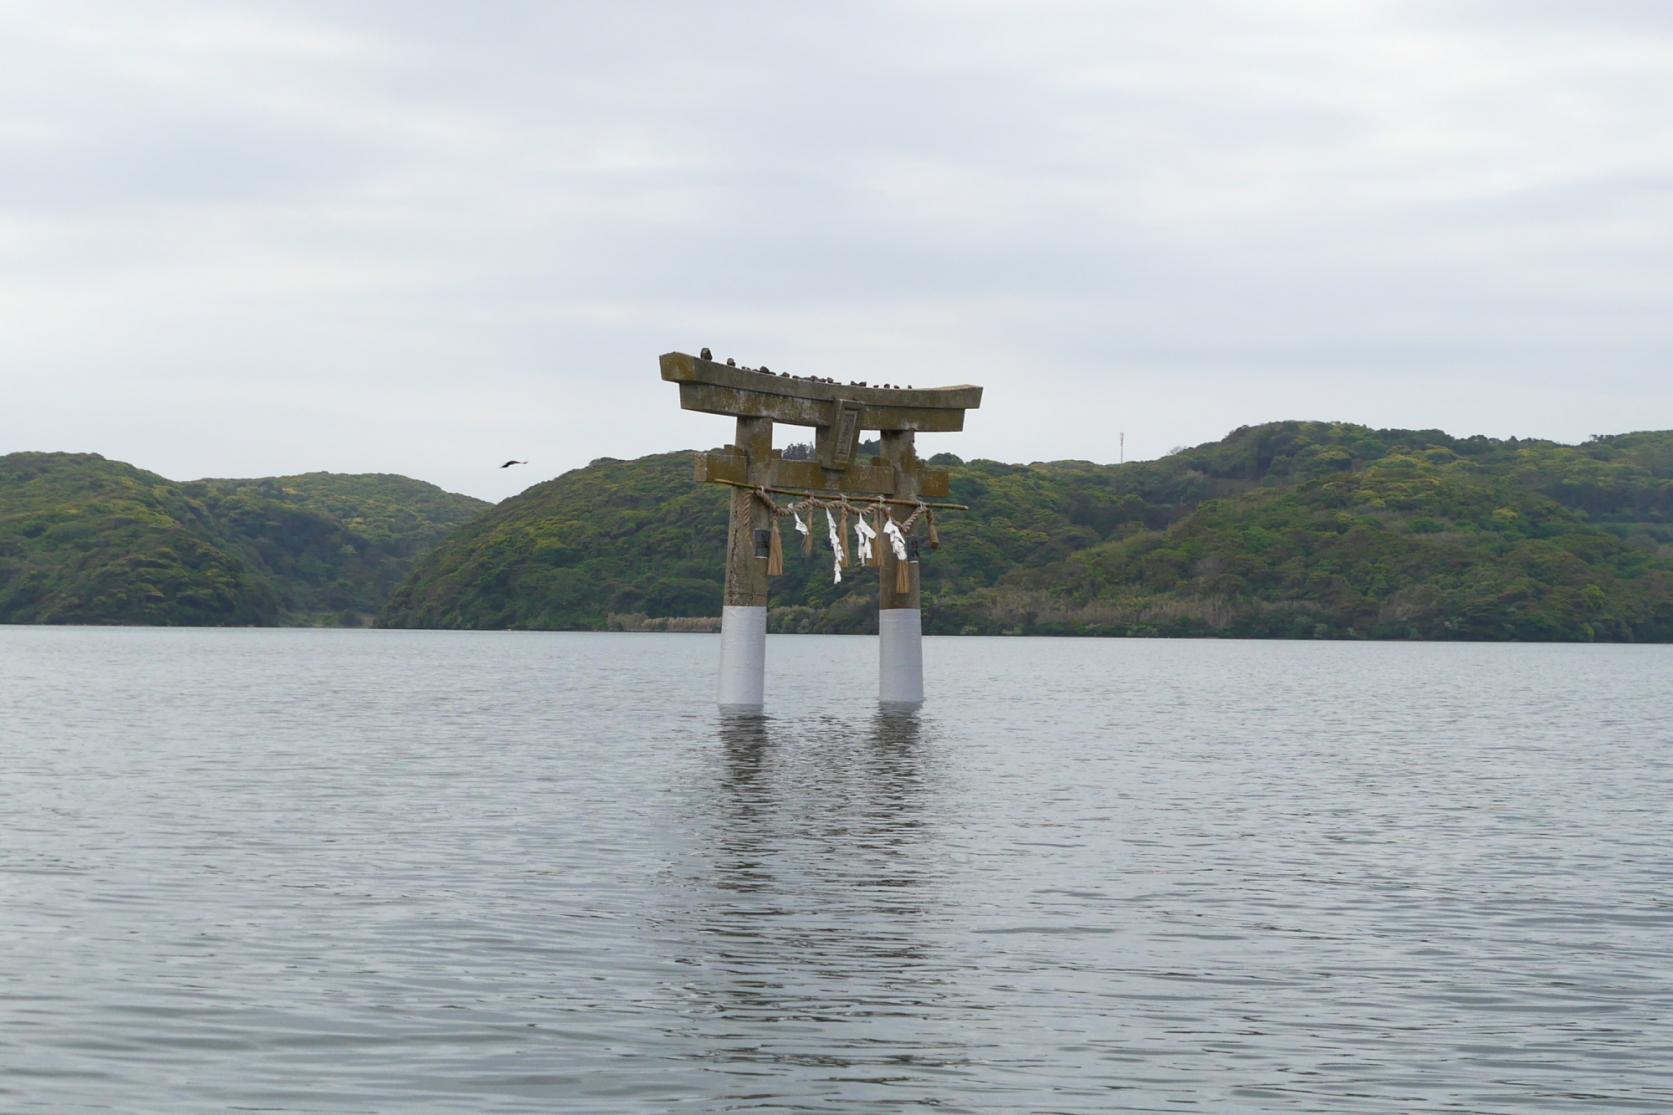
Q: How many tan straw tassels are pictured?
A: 5